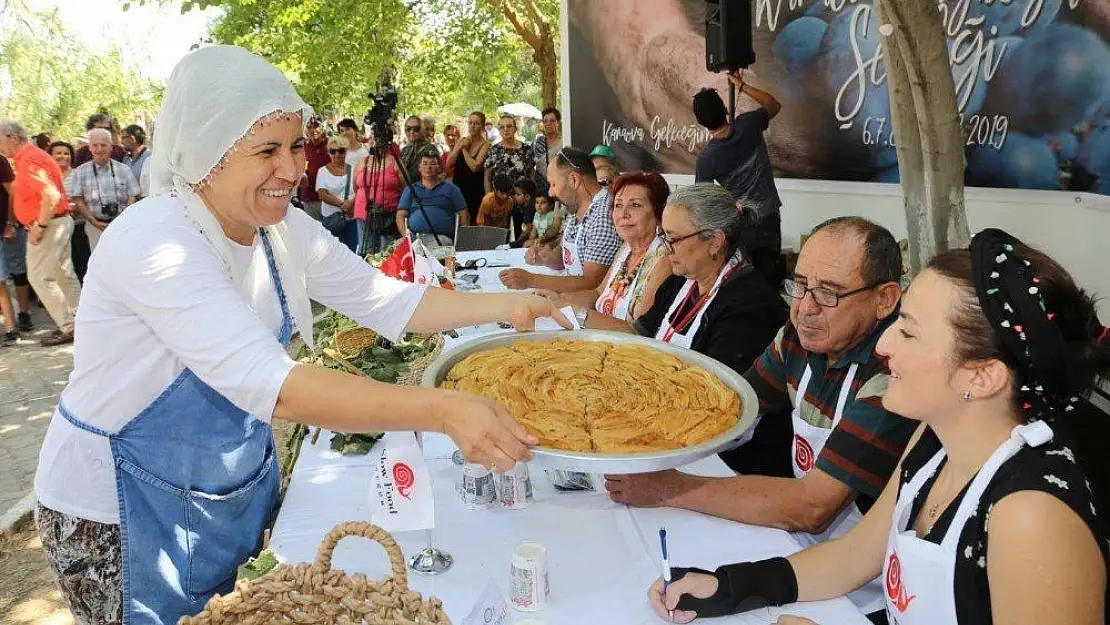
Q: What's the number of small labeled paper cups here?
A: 3